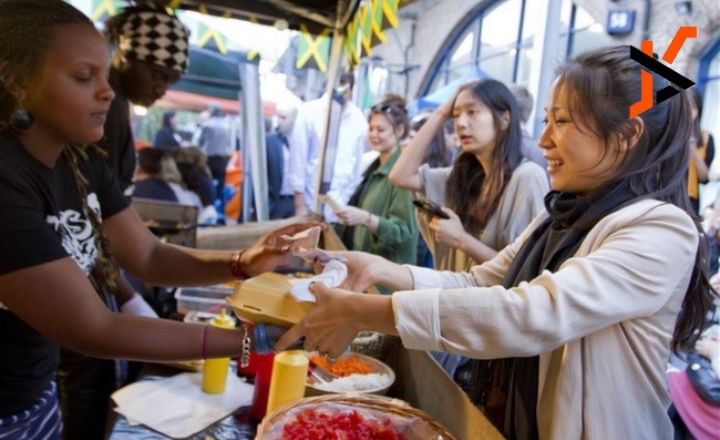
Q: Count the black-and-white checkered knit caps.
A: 1